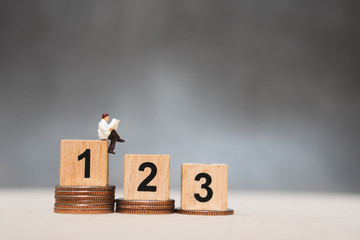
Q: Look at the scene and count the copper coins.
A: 10